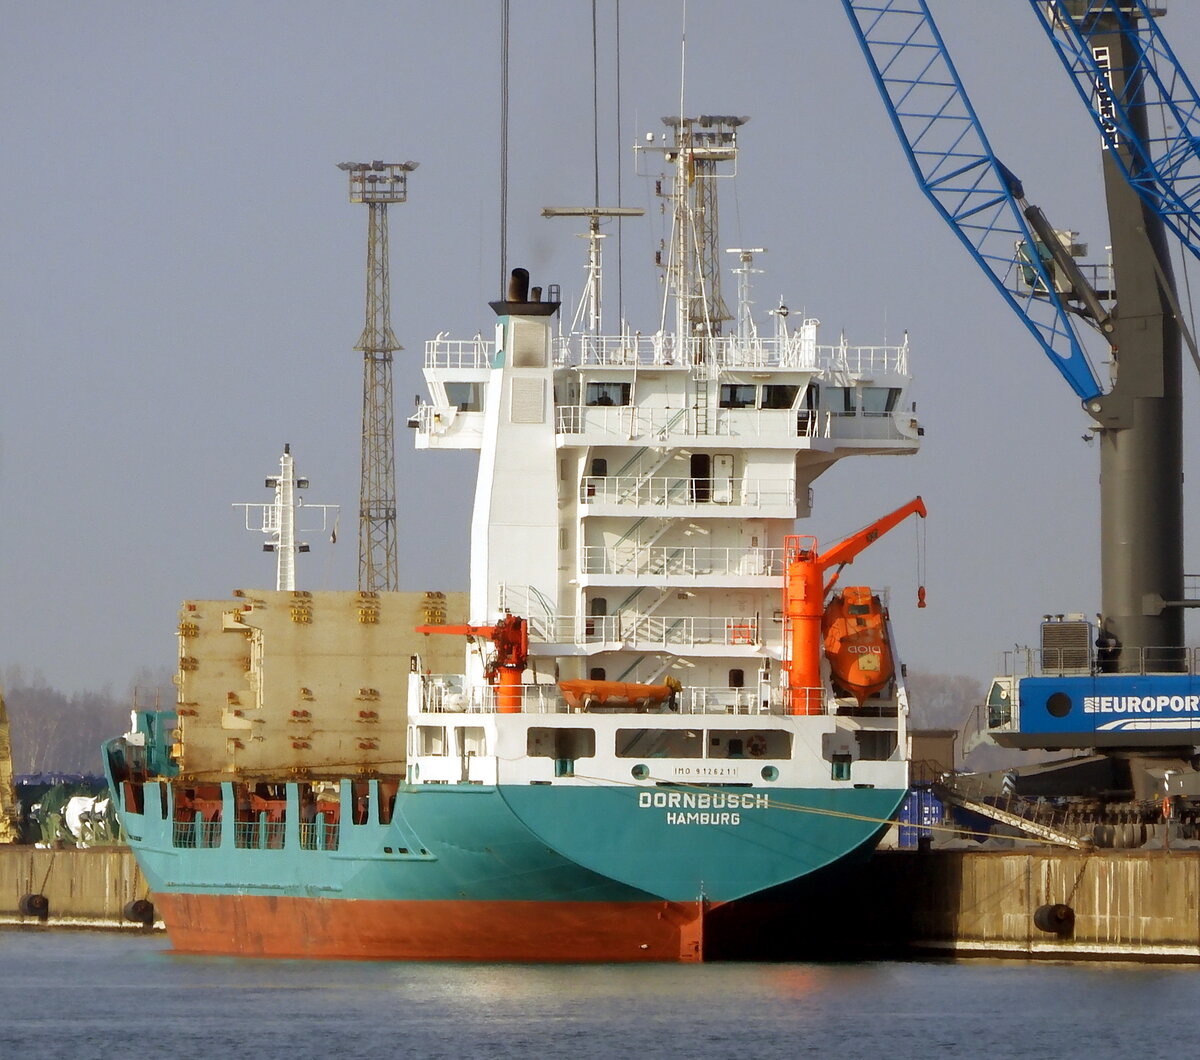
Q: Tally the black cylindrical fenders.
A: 3